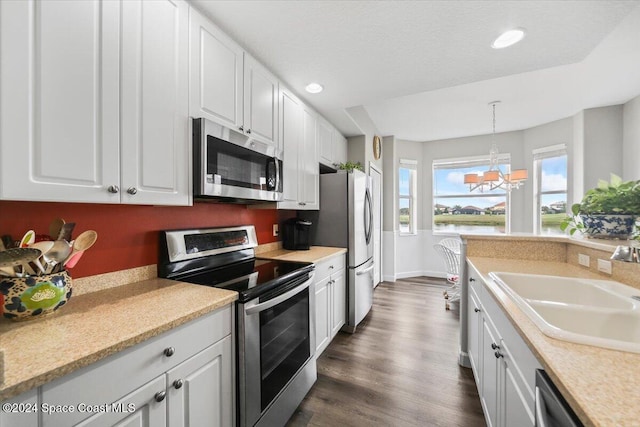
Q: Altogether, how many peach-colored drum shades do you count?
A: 5